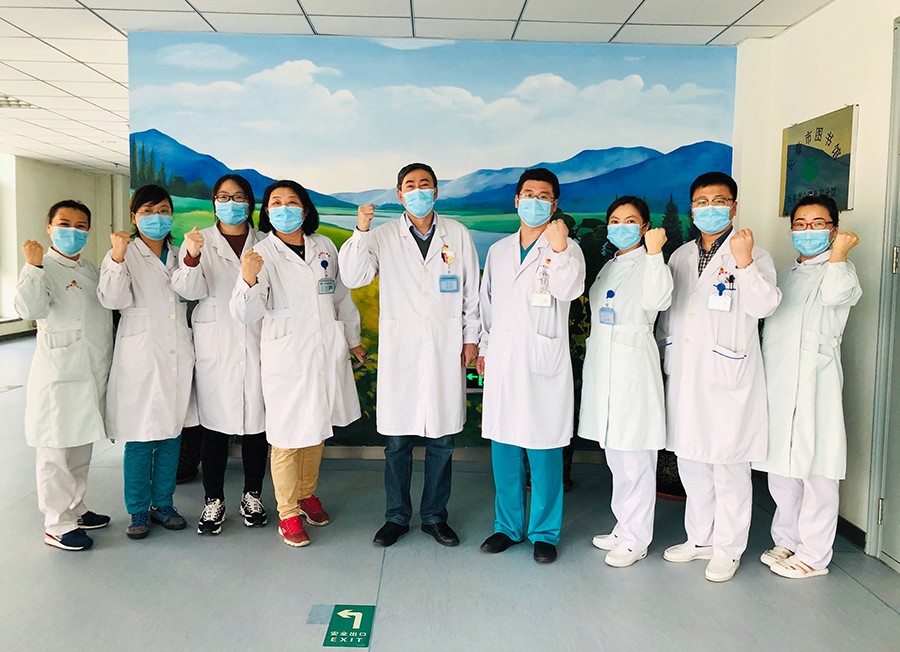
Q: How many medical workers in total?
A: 9